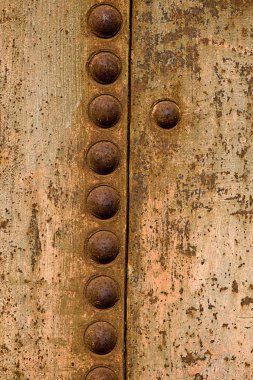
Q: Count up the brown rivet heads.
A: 10